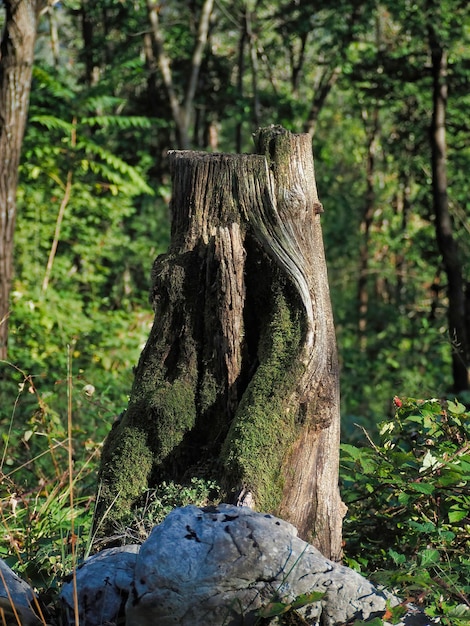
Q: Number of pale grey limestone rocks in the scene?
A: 3